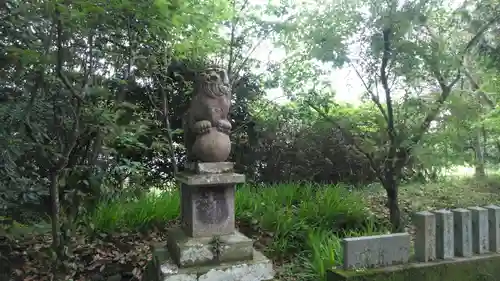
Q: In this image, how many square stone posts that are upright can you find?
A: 5